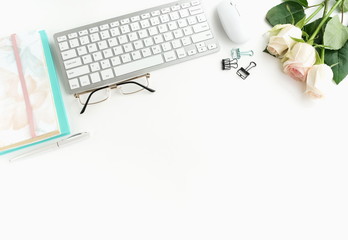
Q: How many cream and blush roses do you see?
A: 3